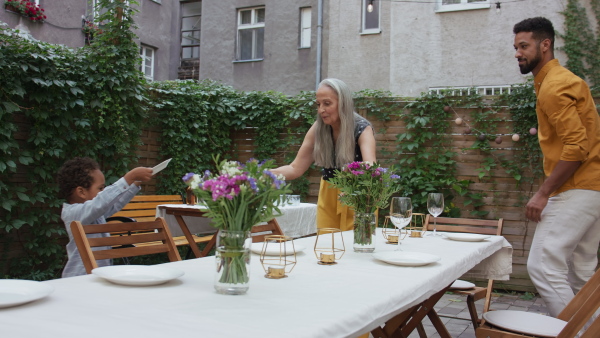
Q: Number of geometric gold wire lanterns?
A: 4